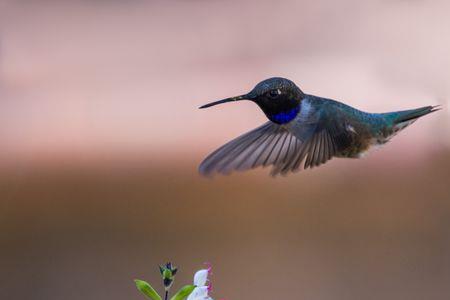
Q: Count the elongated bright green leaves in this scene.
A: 2